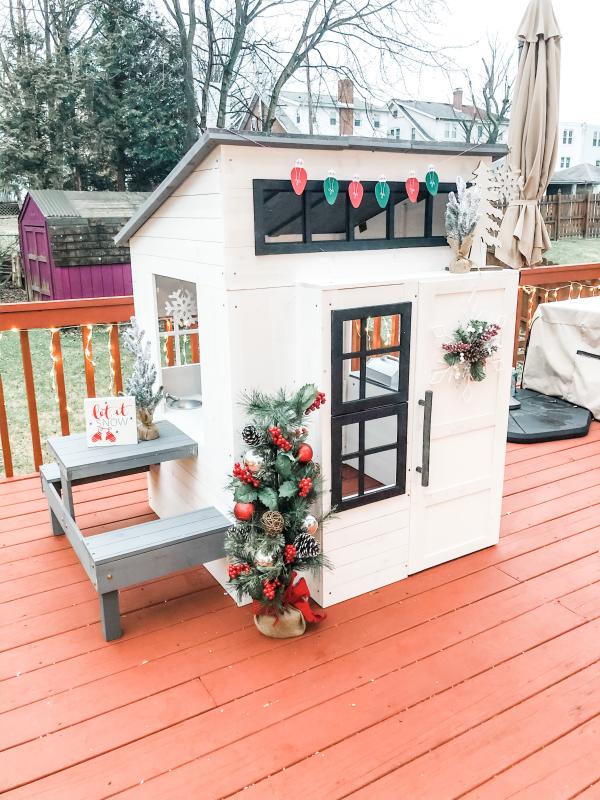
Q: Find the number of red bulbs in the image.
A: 3